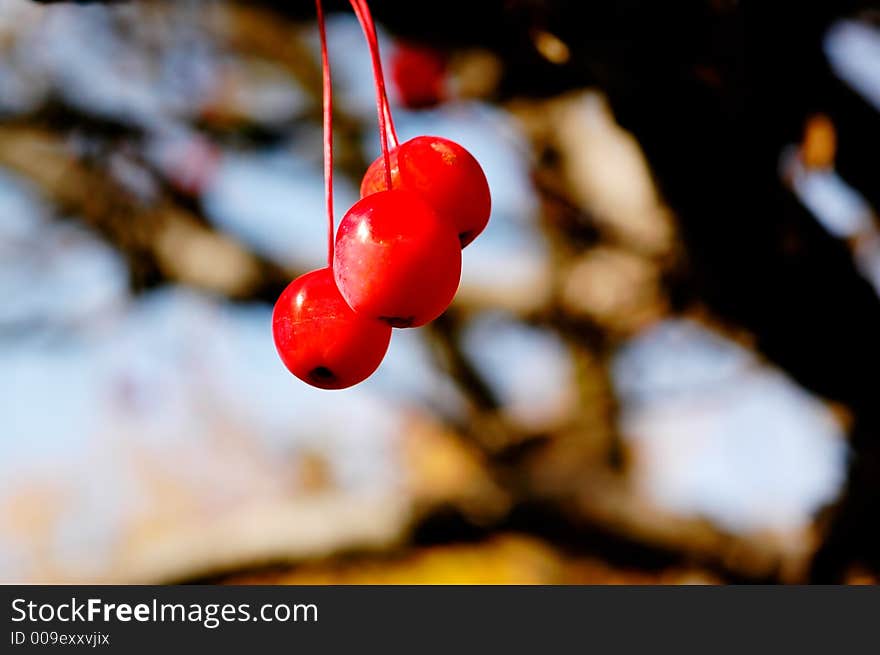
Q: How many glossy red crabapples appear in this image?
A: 3